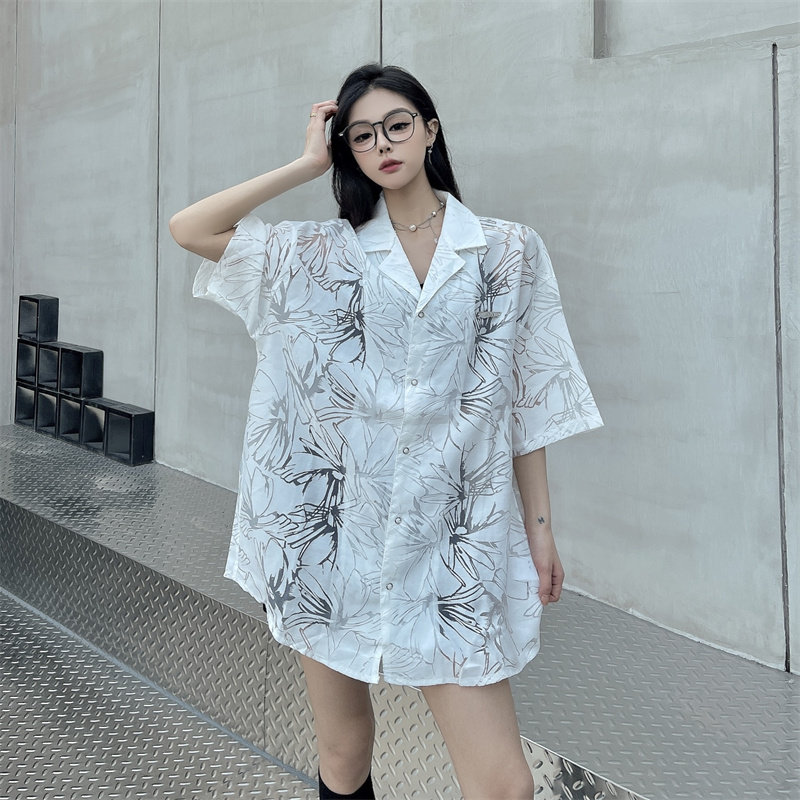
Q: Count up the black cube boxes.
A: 9